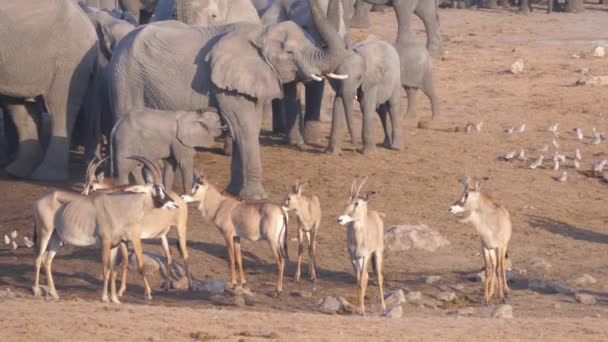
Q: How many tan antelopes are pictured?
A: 6